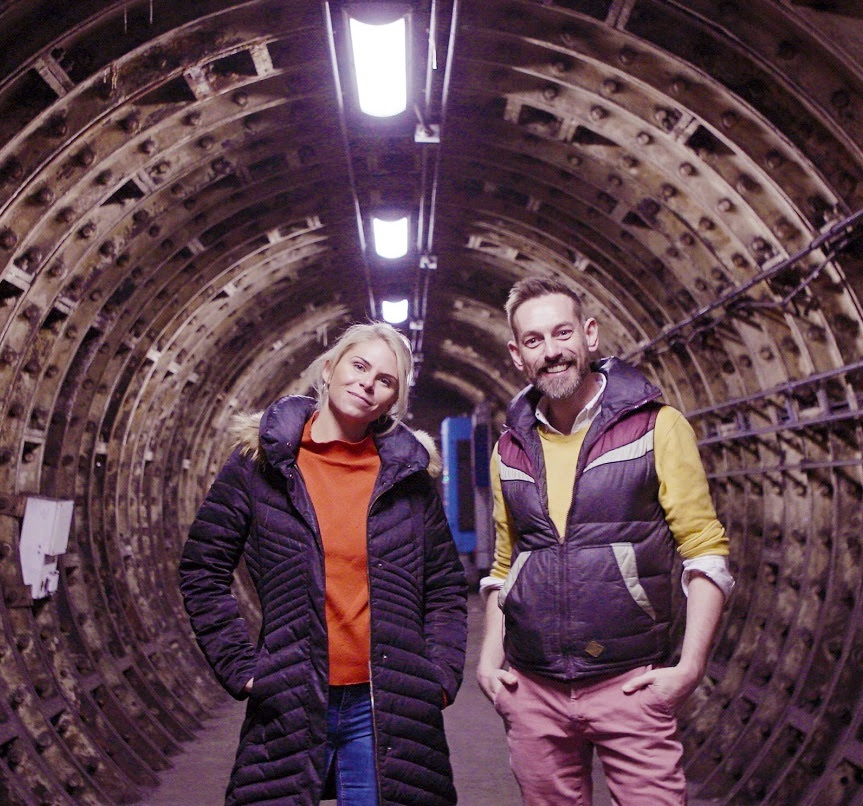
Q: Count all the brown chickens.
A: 0